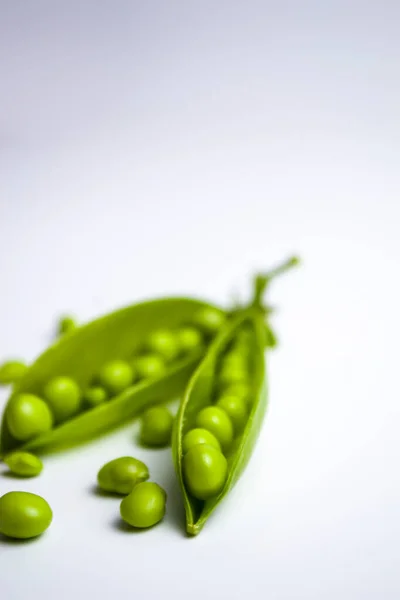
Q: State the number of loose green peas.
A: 7